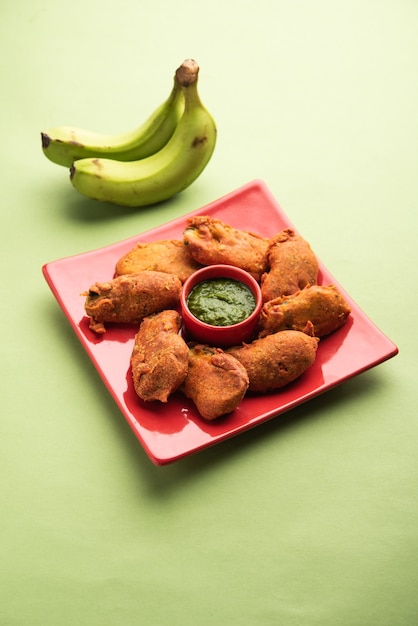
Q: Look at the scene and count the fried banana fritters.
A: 8